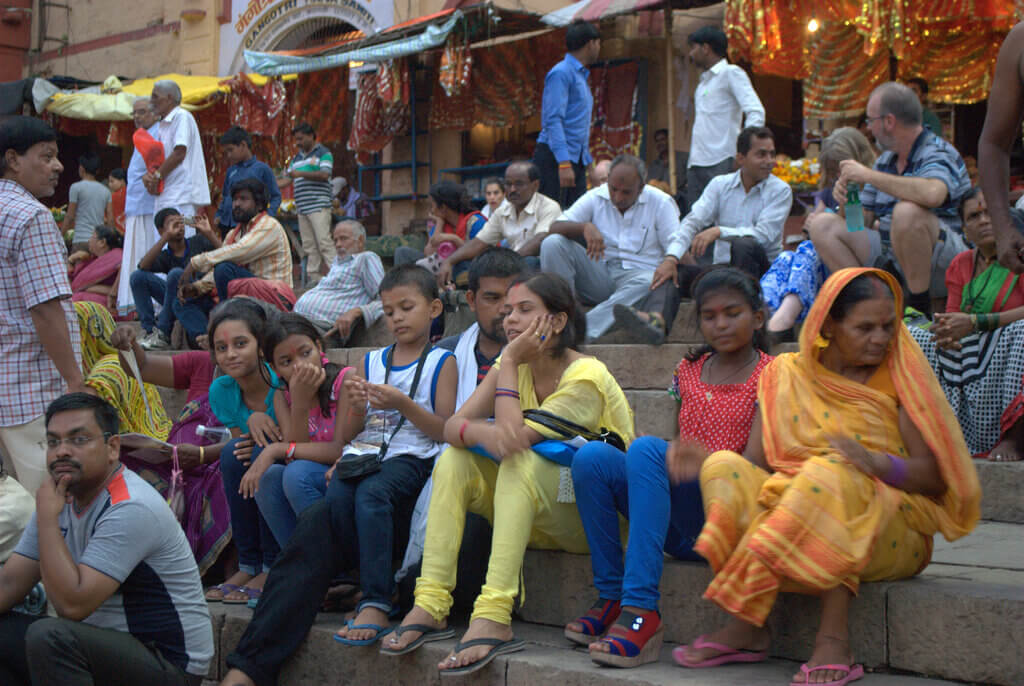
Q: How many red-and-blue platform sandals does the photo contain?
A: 2